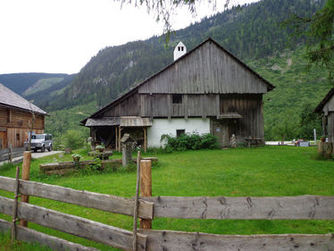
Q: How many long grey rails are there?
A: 5